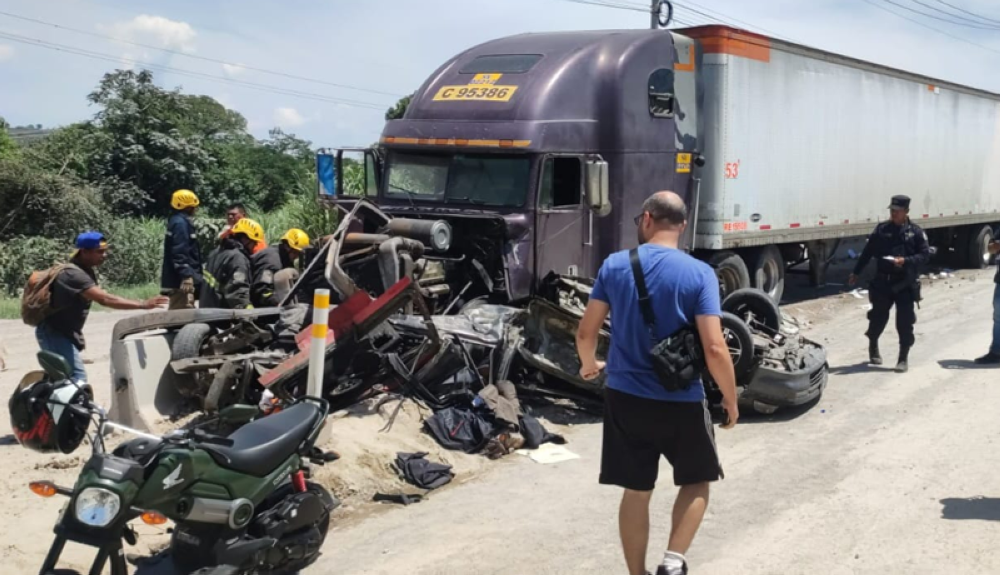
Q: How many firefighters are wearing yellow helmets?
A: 3